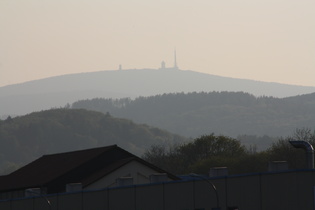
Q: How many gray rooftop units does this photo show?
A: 6